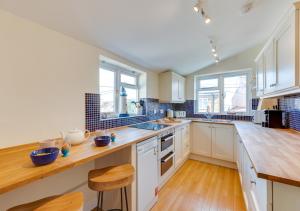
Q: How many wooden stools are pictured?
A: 2